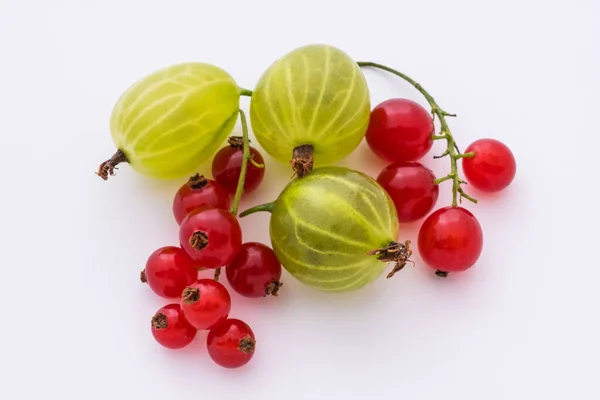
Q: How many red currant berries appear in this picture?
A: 12